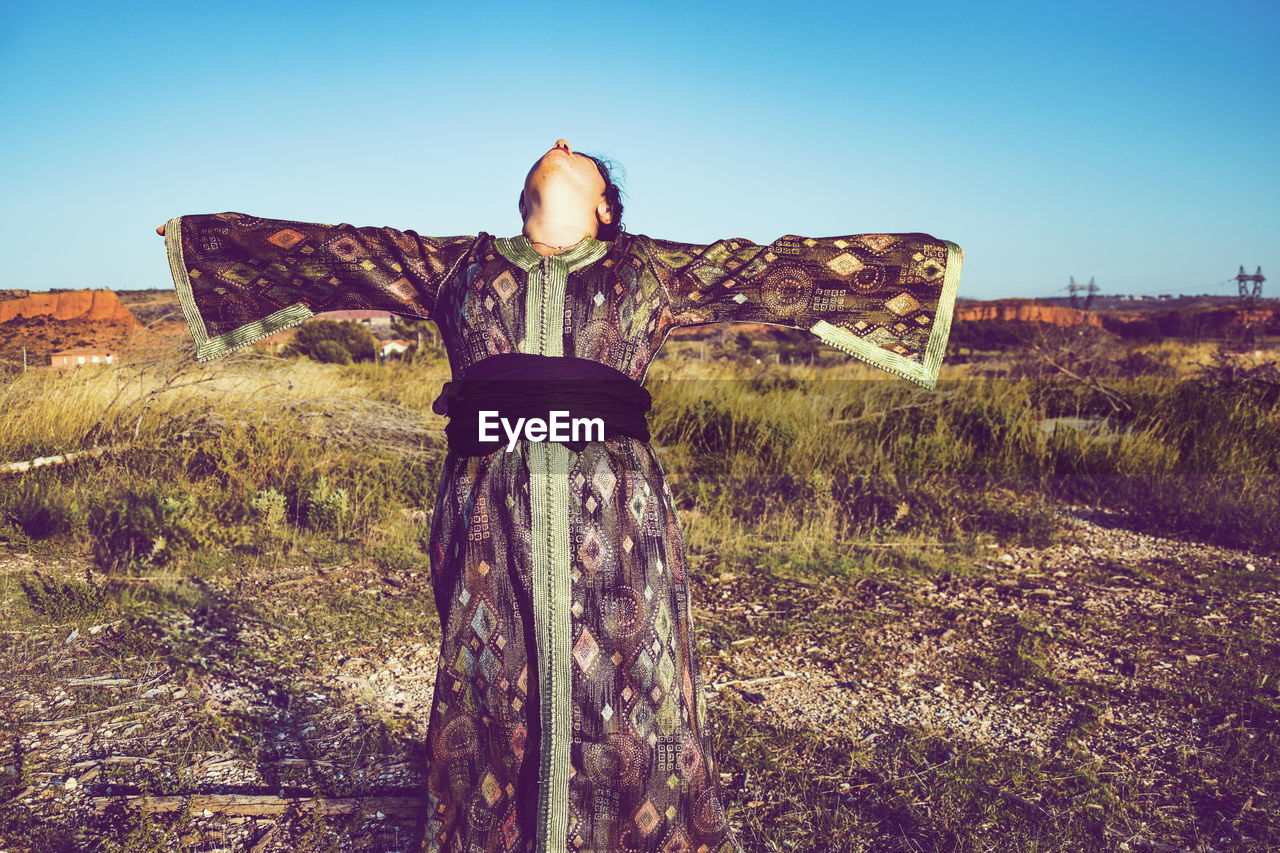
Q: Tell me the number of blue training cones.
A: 0